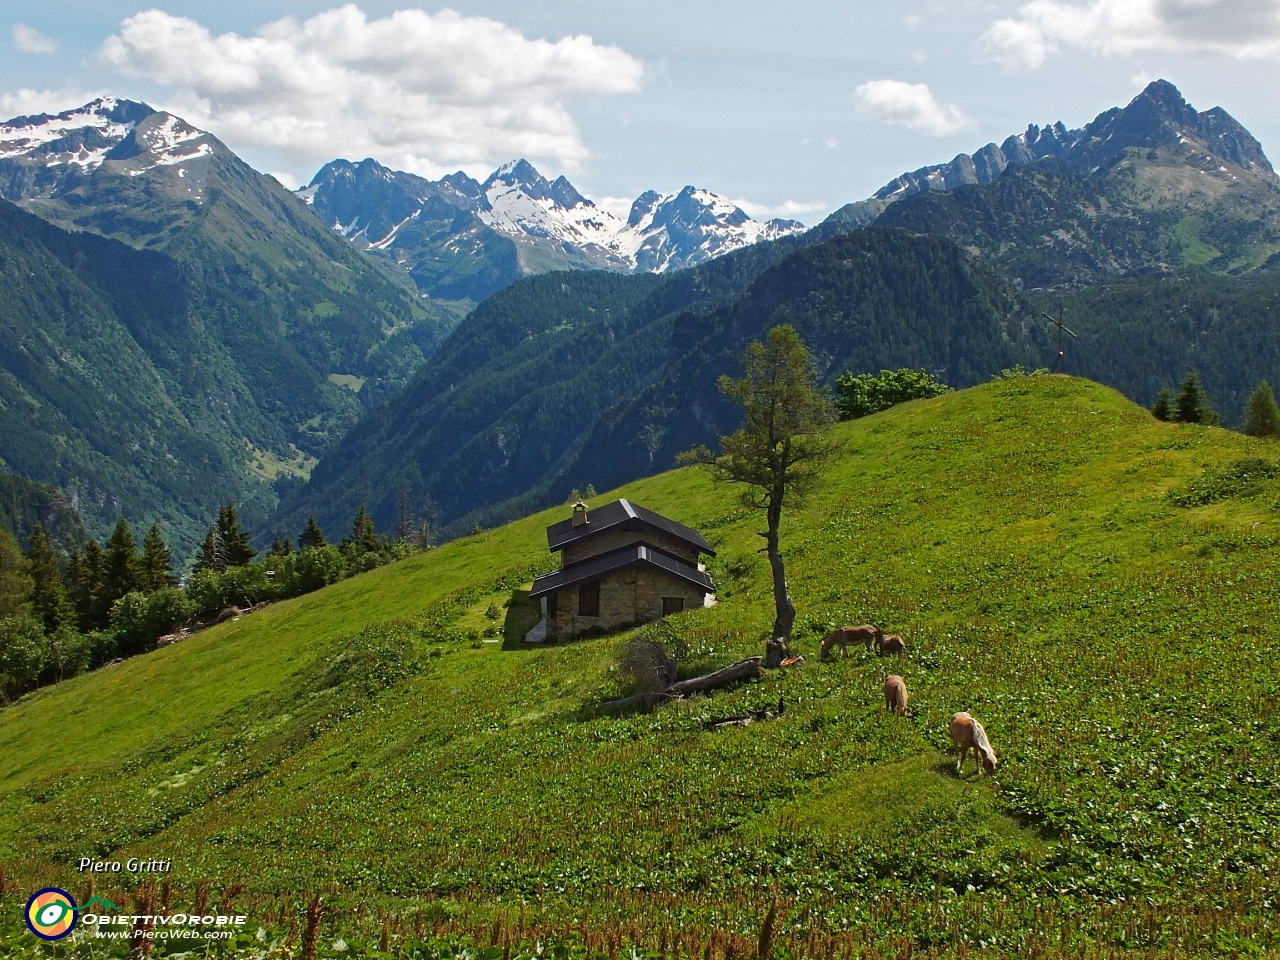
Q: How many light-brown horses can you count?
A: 2